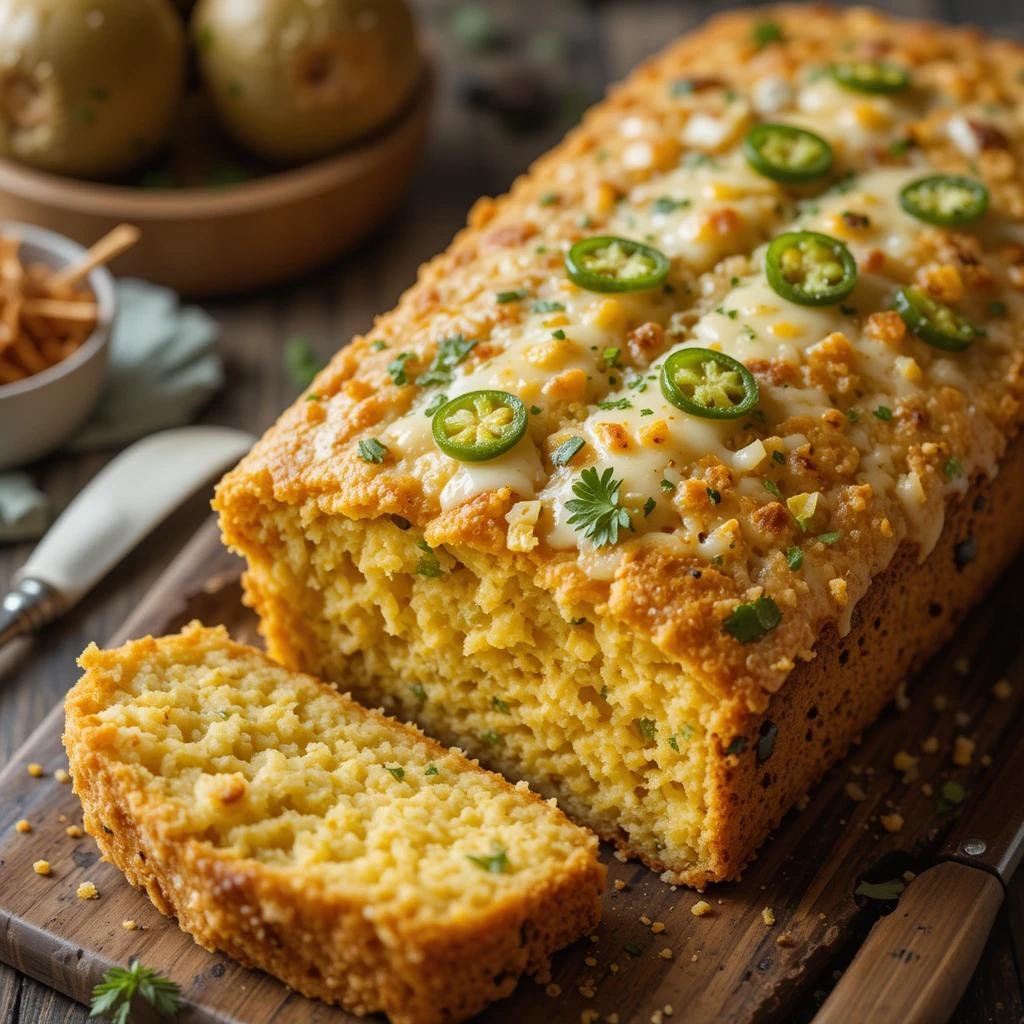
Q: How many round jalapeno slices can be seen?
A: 8